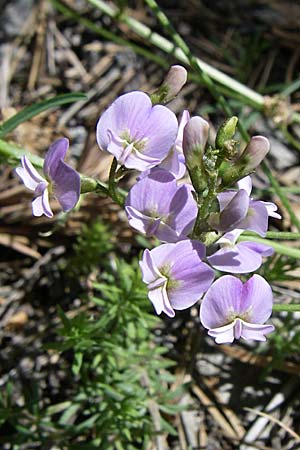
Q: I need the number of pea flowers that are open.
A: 8